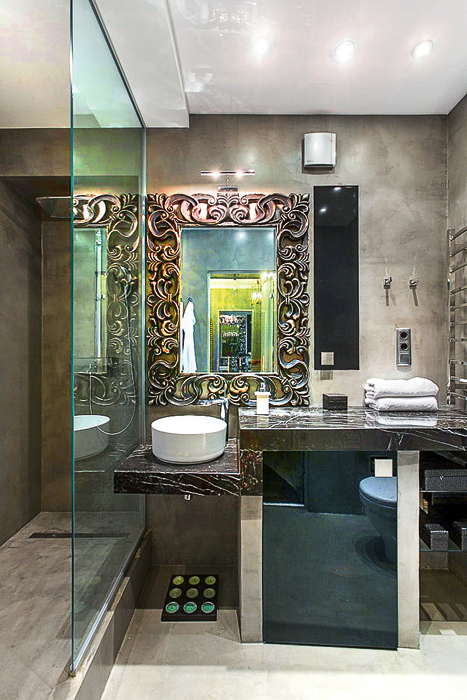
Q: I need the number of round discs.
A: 9